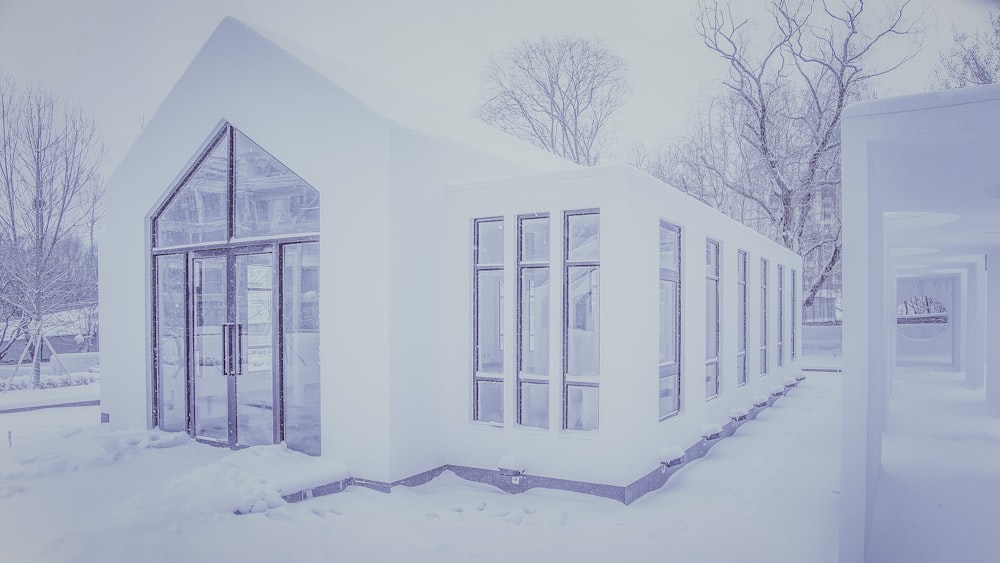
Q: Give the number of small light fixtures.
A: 8